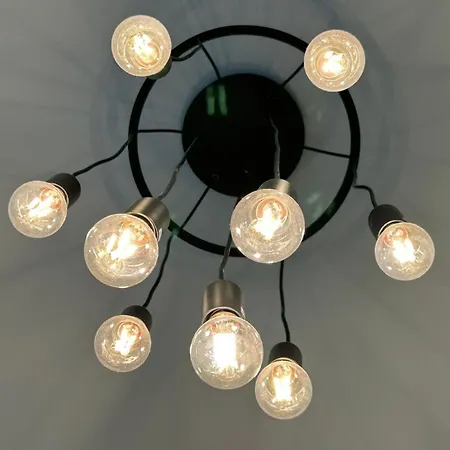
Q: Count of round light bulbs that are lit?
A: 9